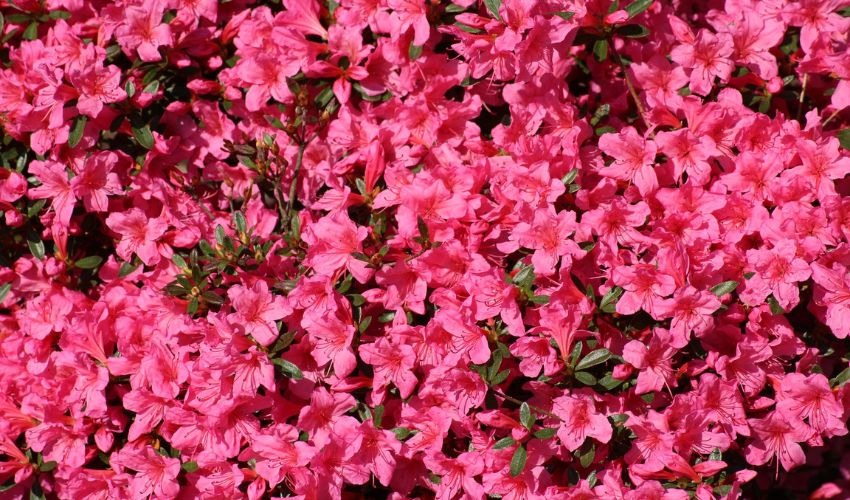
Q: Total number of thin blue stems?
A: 0